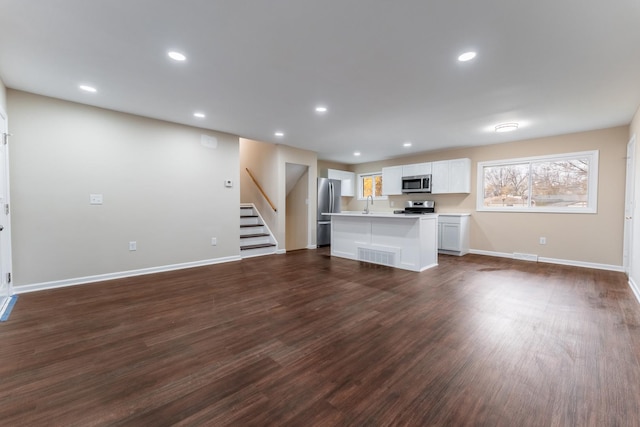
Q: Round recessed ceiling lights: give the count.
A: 8